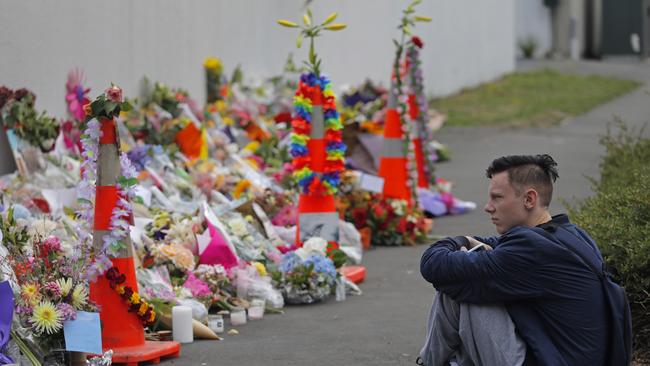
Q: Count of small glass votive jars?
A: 3